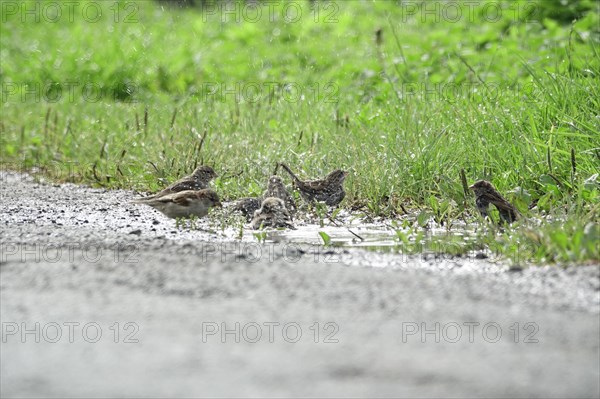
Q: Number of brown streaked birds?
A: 7